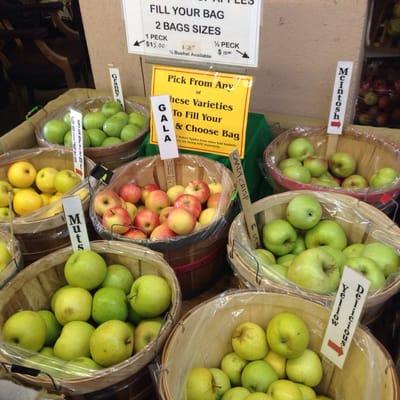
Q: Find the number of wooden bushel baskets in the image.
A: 8